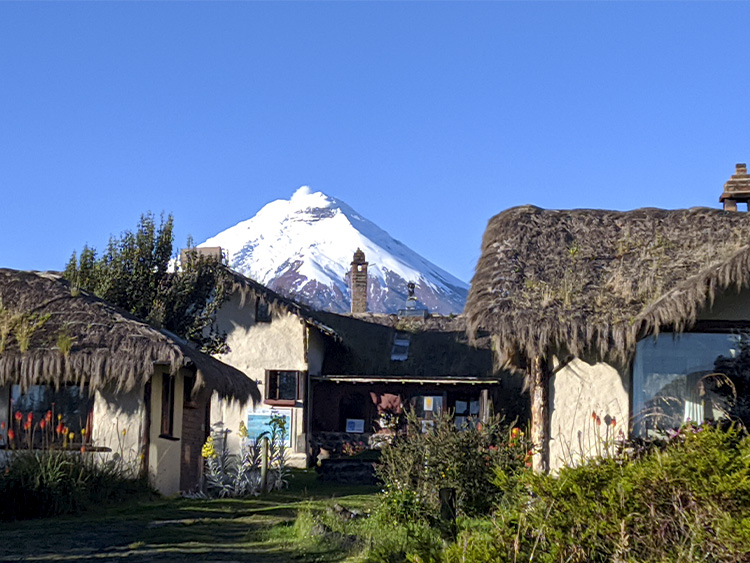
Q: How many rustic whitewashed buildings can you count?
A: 3